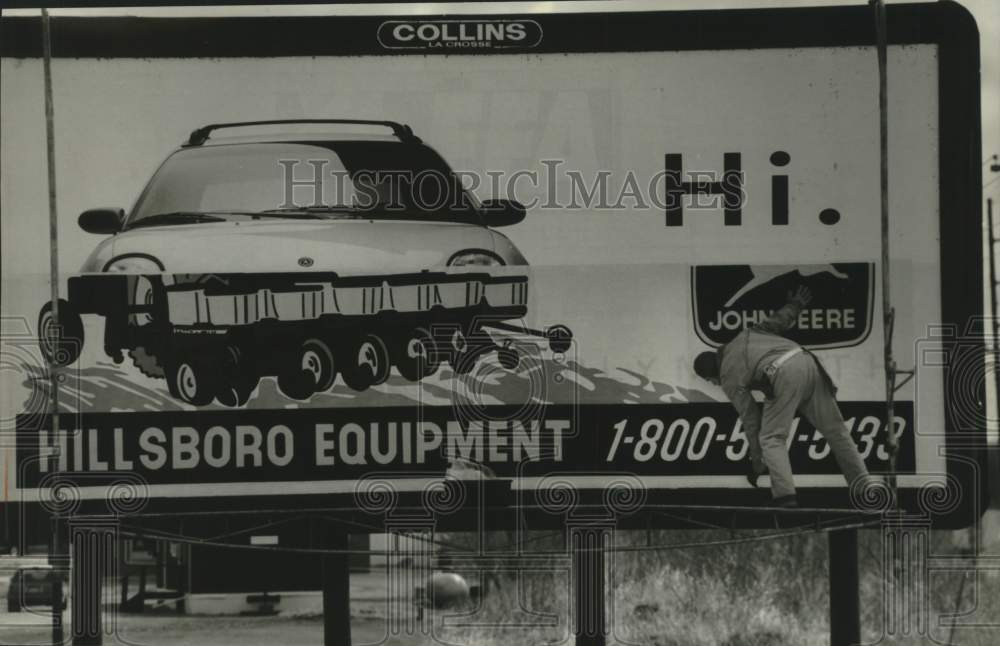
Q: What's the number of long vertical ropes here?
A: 2